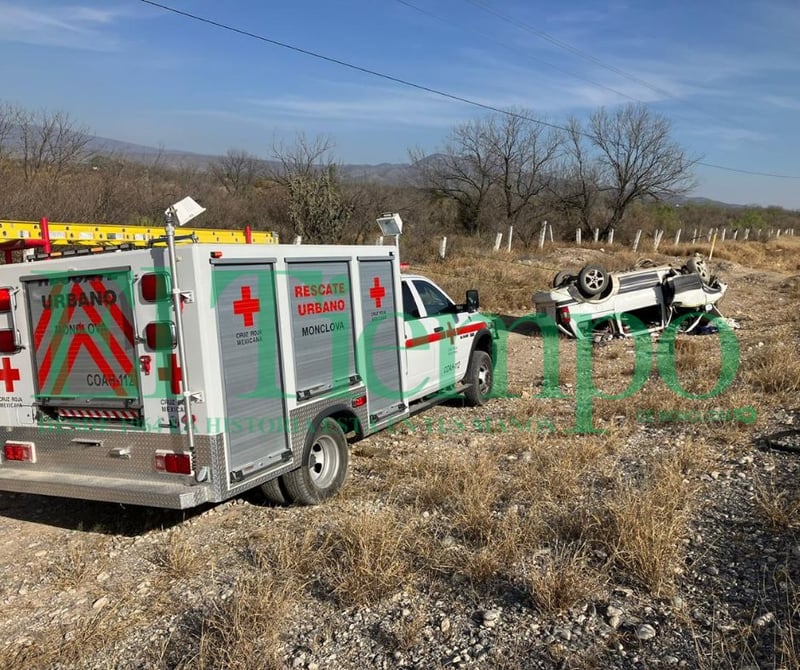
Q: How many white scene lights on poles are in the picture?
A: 2